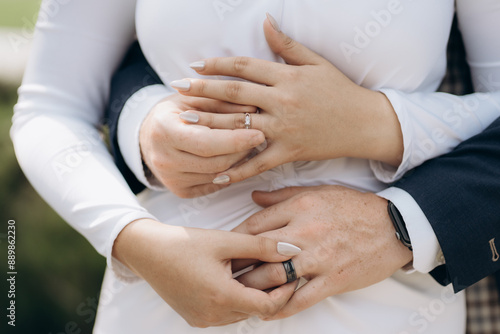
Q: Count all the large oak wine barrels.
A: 0